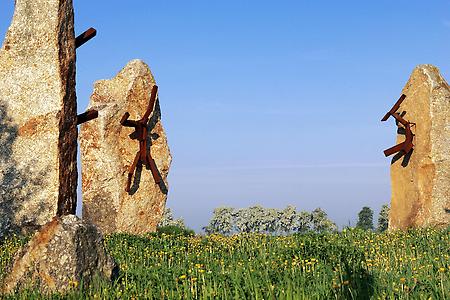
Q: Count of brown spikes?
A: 2